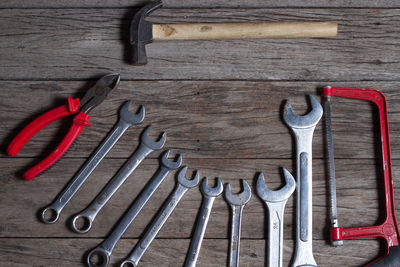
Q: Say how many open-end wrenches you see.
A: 8